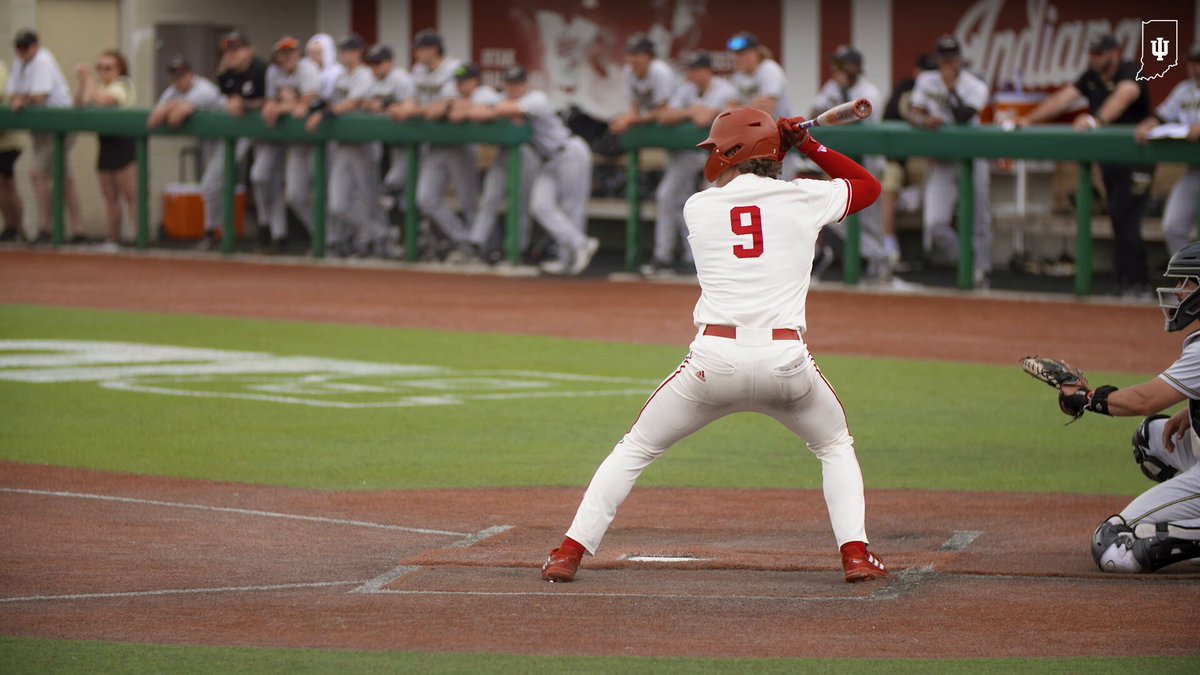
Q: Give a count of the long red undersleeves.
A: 1